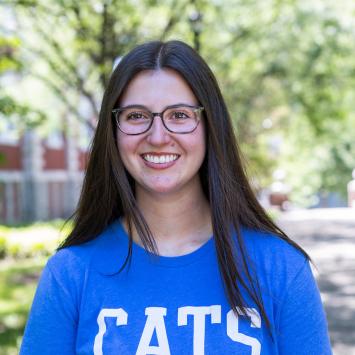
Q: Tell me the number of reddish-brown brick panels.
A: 3